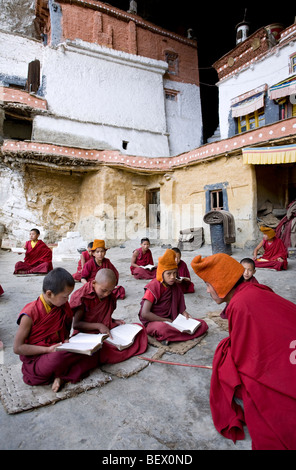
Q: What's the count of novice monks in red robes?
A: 11